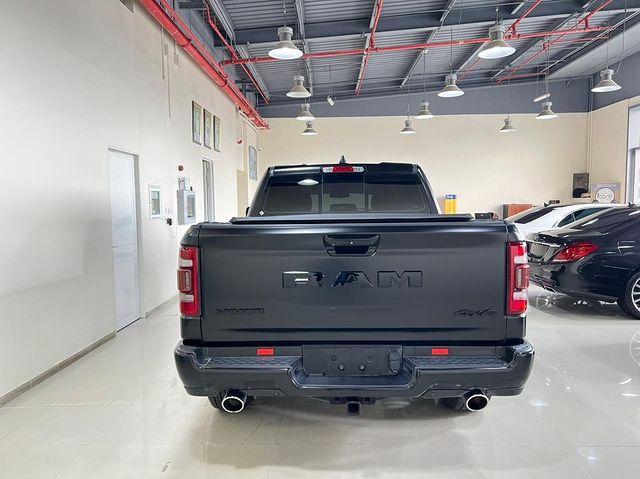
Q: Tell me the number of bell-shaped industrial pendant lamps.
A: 11